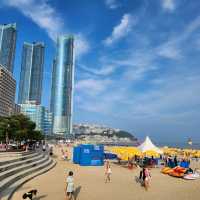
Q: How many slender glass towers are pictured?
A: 3